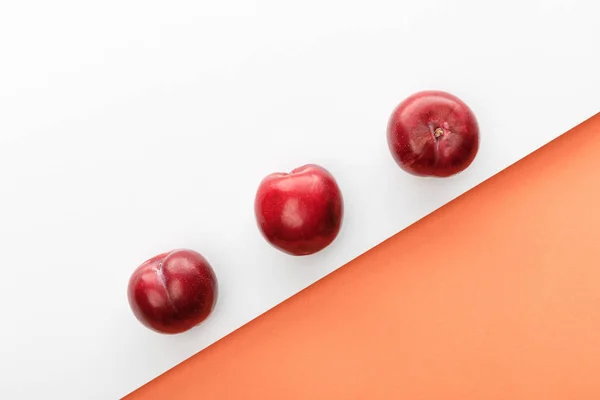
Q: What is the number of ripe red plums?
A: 3